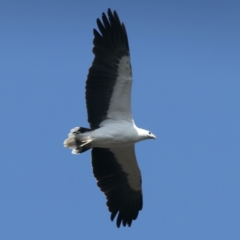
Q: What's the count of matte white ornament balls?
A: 0